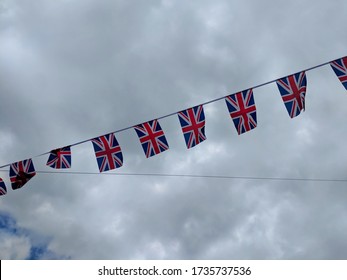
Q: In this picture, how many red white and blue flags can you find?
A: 9